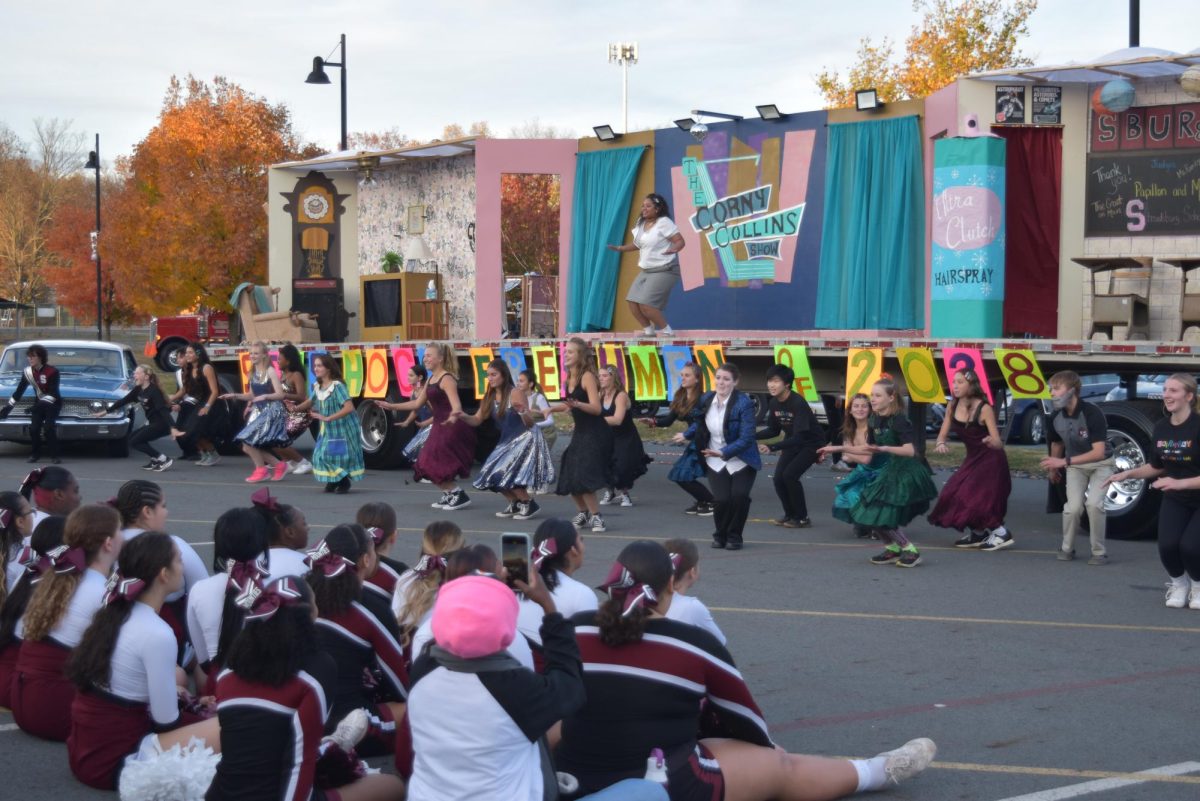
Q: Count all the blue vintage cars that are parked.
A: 1